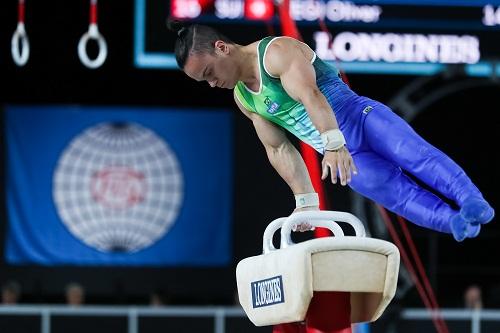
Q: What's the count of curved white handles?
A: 2